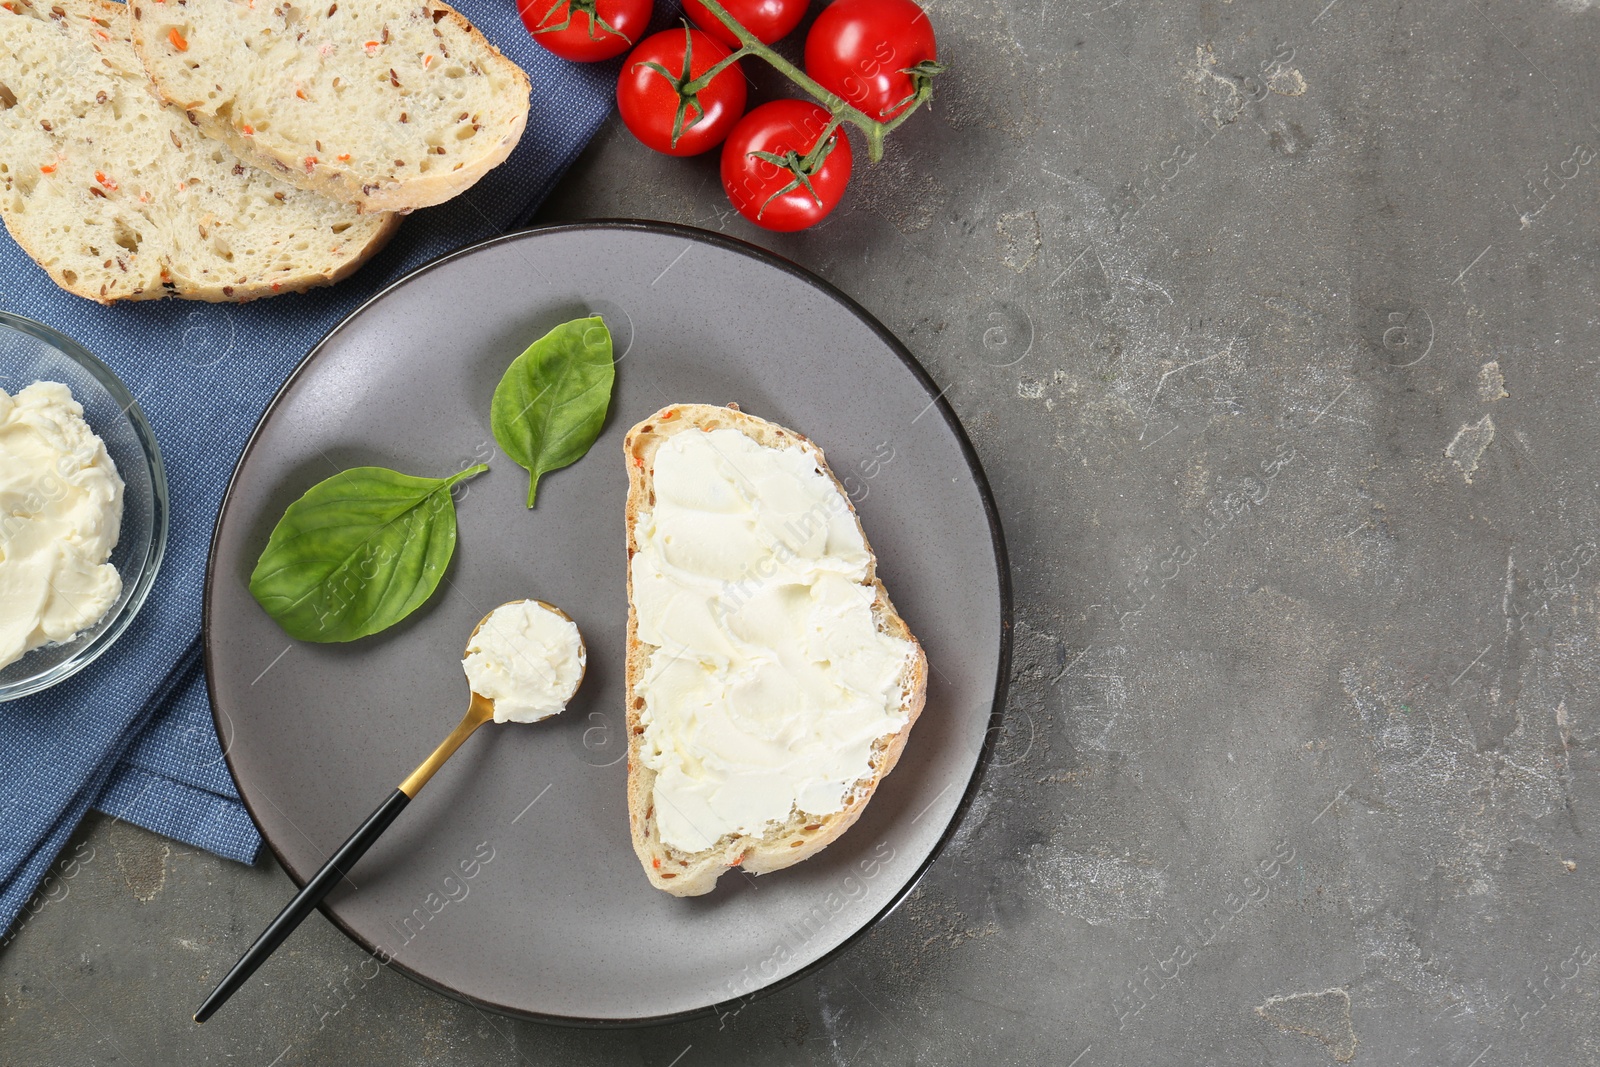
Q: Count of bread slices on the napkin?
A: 2